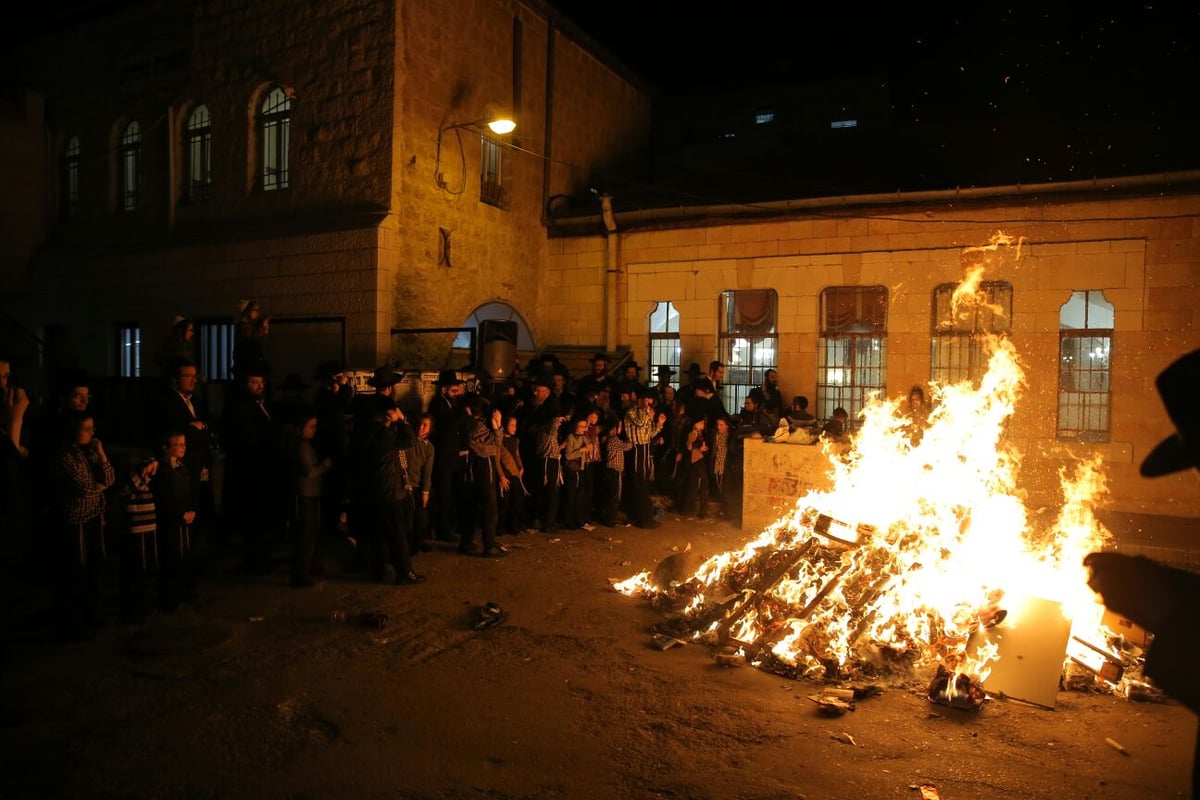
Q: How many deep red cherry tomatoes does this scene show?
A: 0